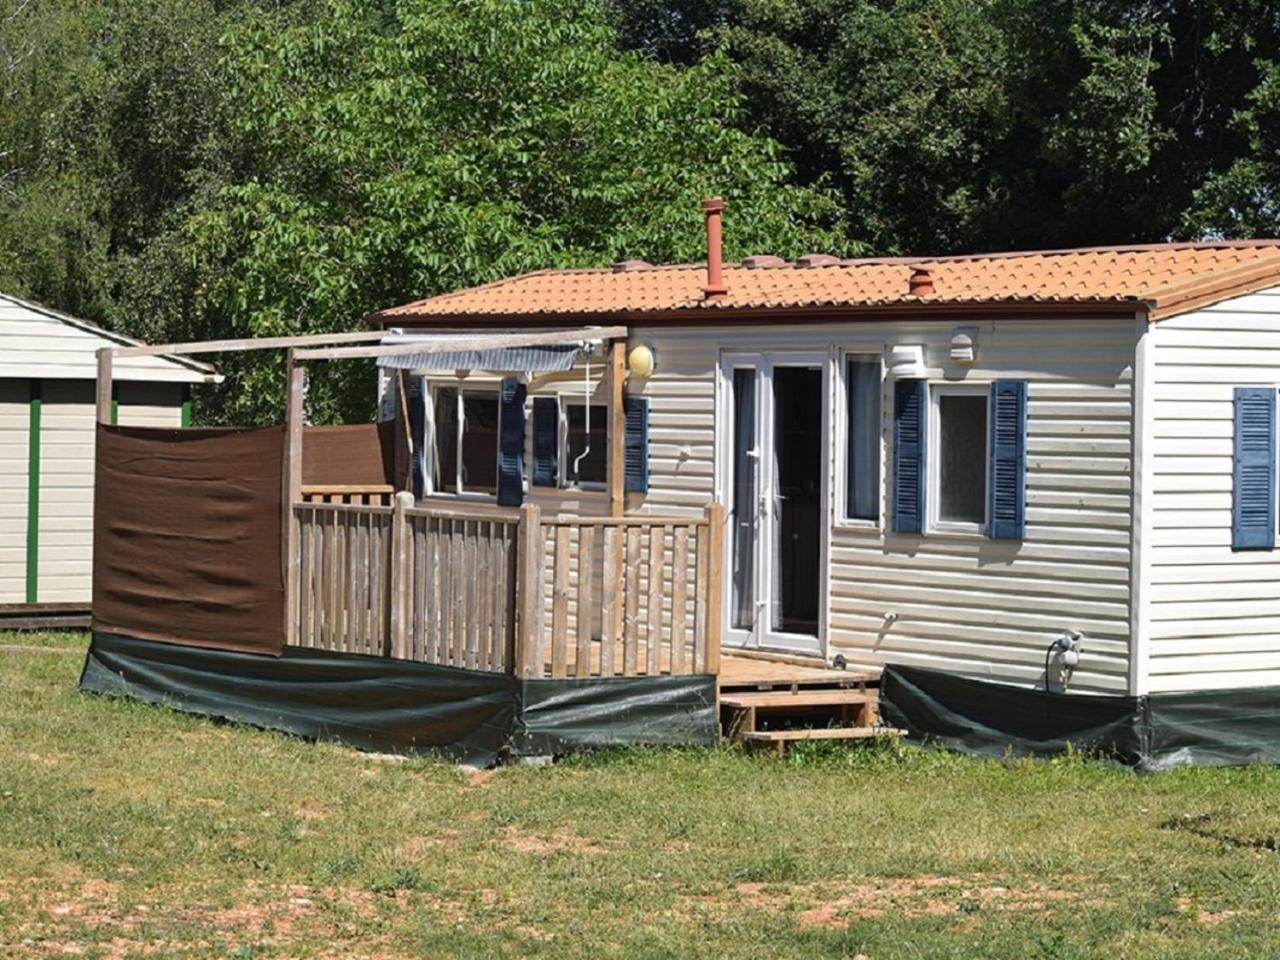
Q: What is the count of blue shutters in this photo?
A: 7